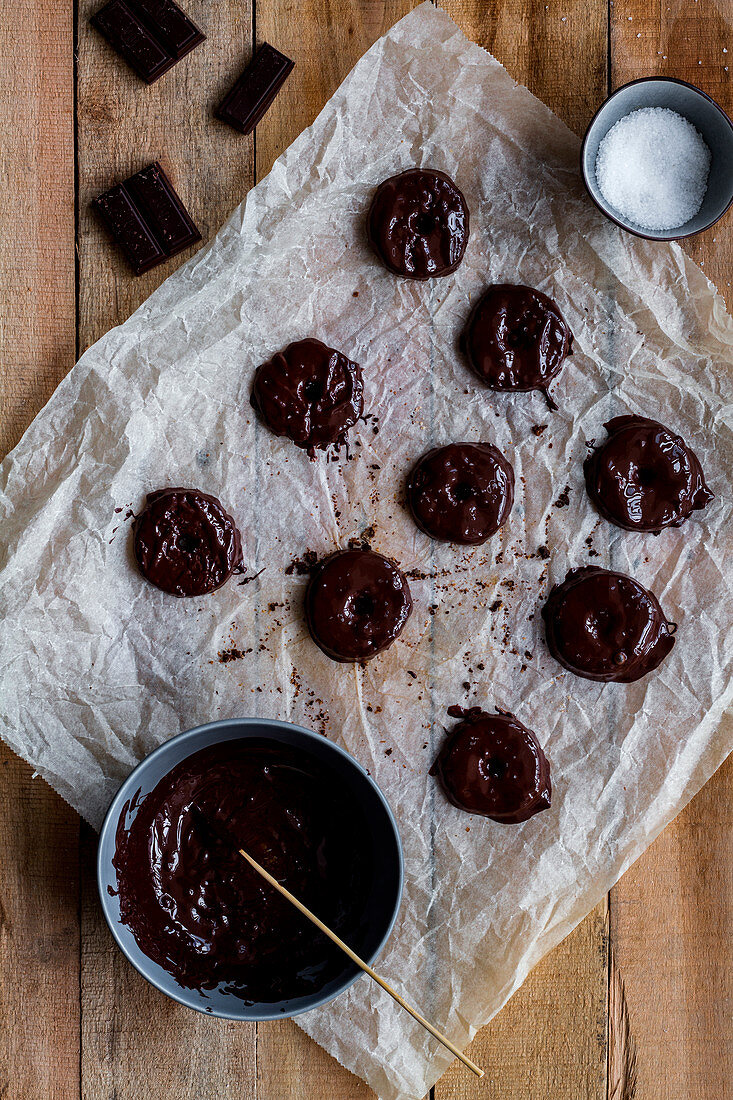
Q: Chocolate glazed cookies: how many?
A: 9